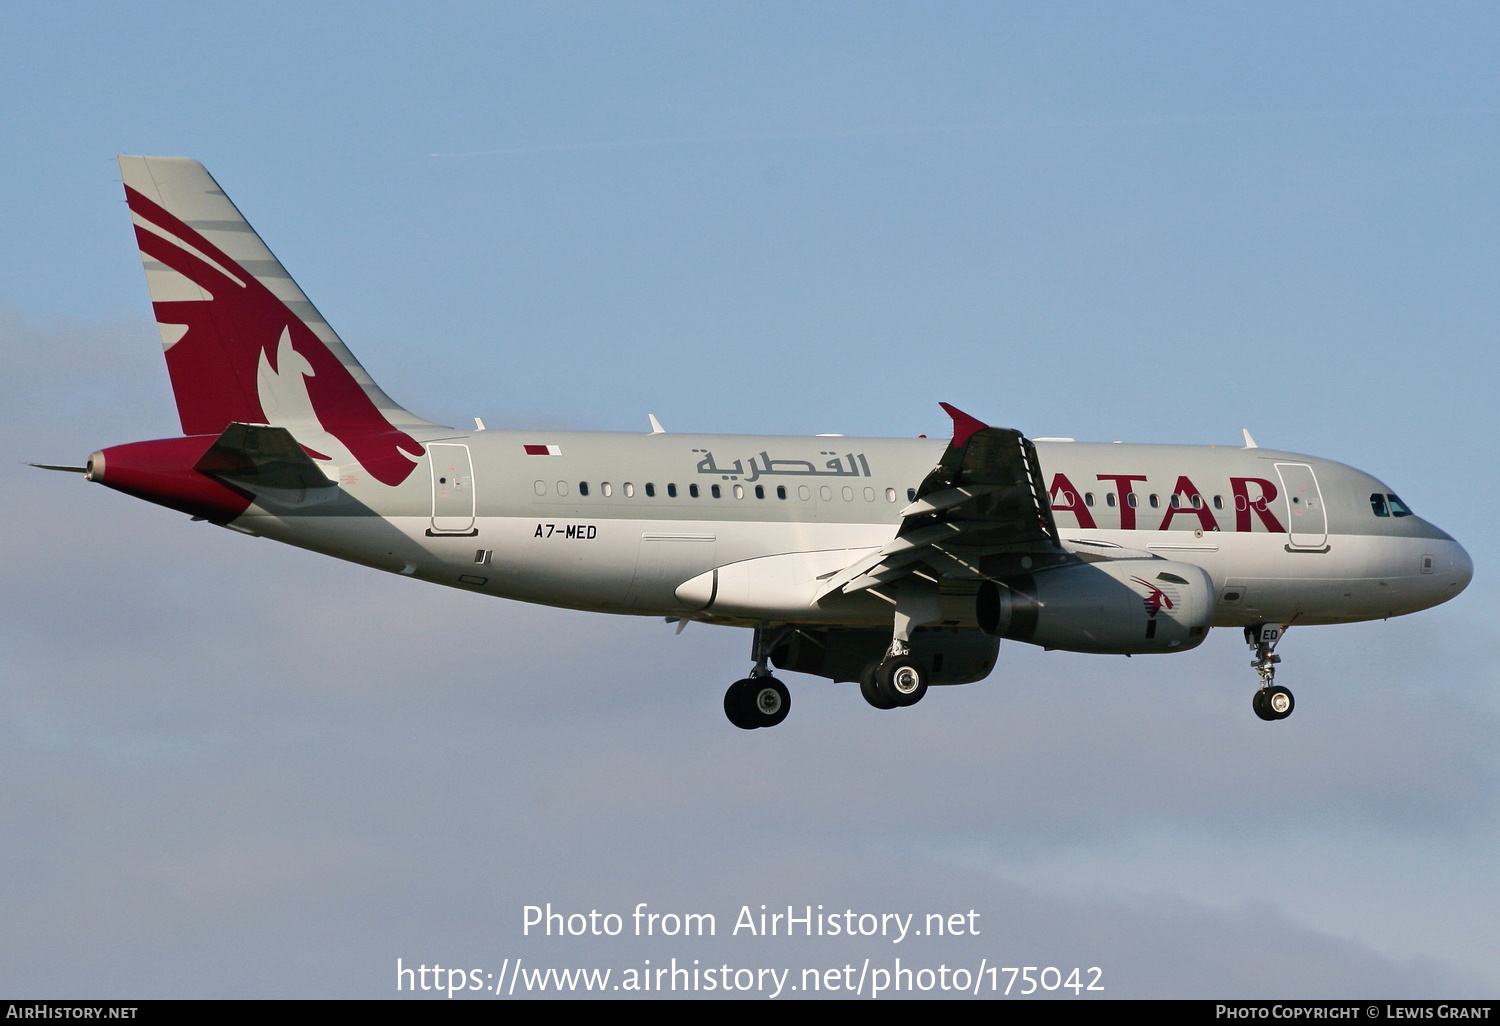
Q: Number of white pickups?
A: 0